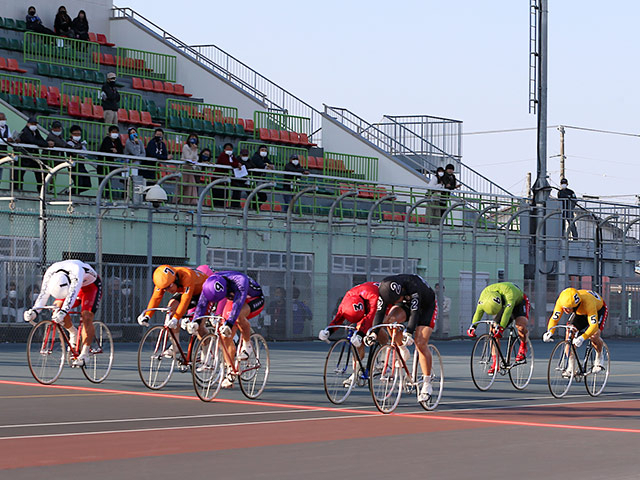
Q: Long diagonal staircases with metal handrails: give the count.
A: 2